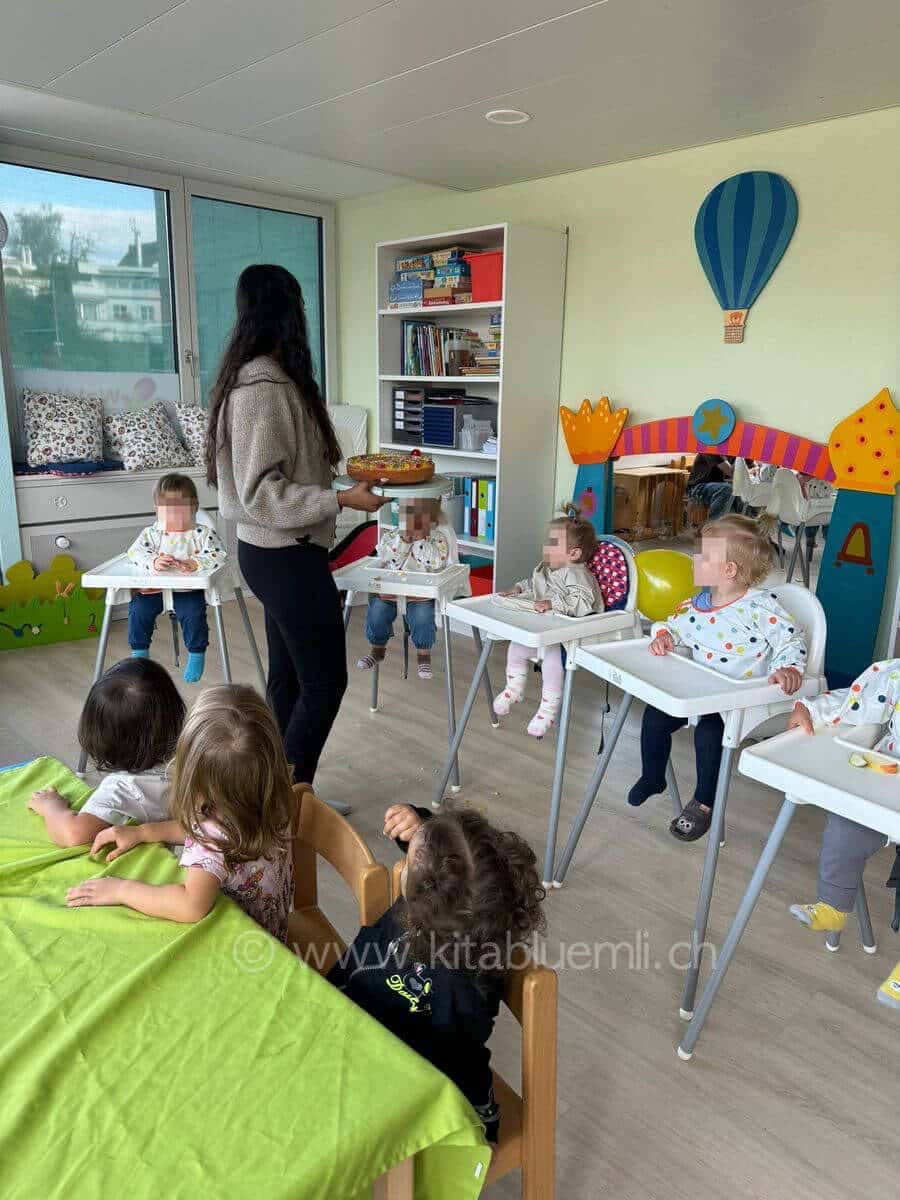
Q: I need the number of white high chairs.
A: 5